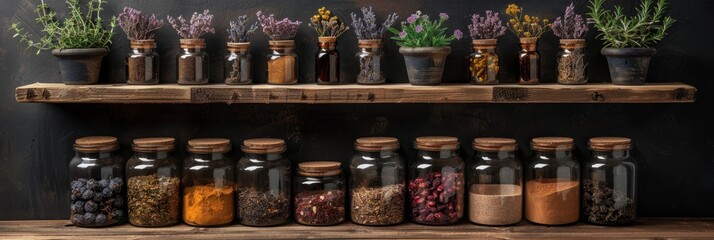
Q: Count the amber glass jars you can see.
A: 2